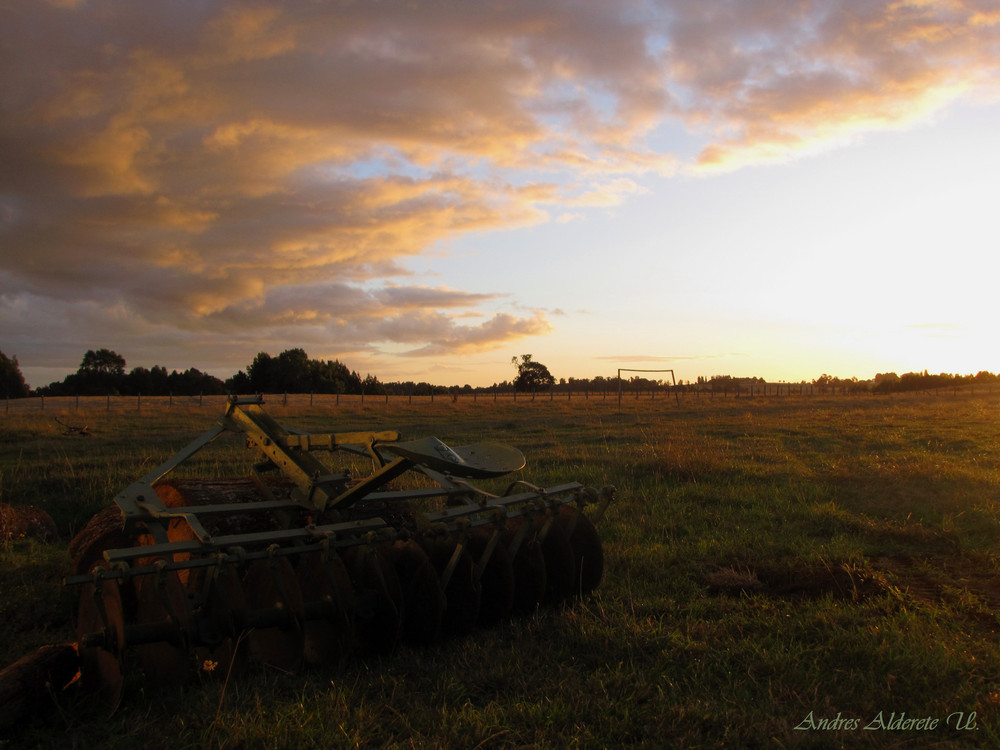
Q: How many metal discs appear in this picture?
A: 12